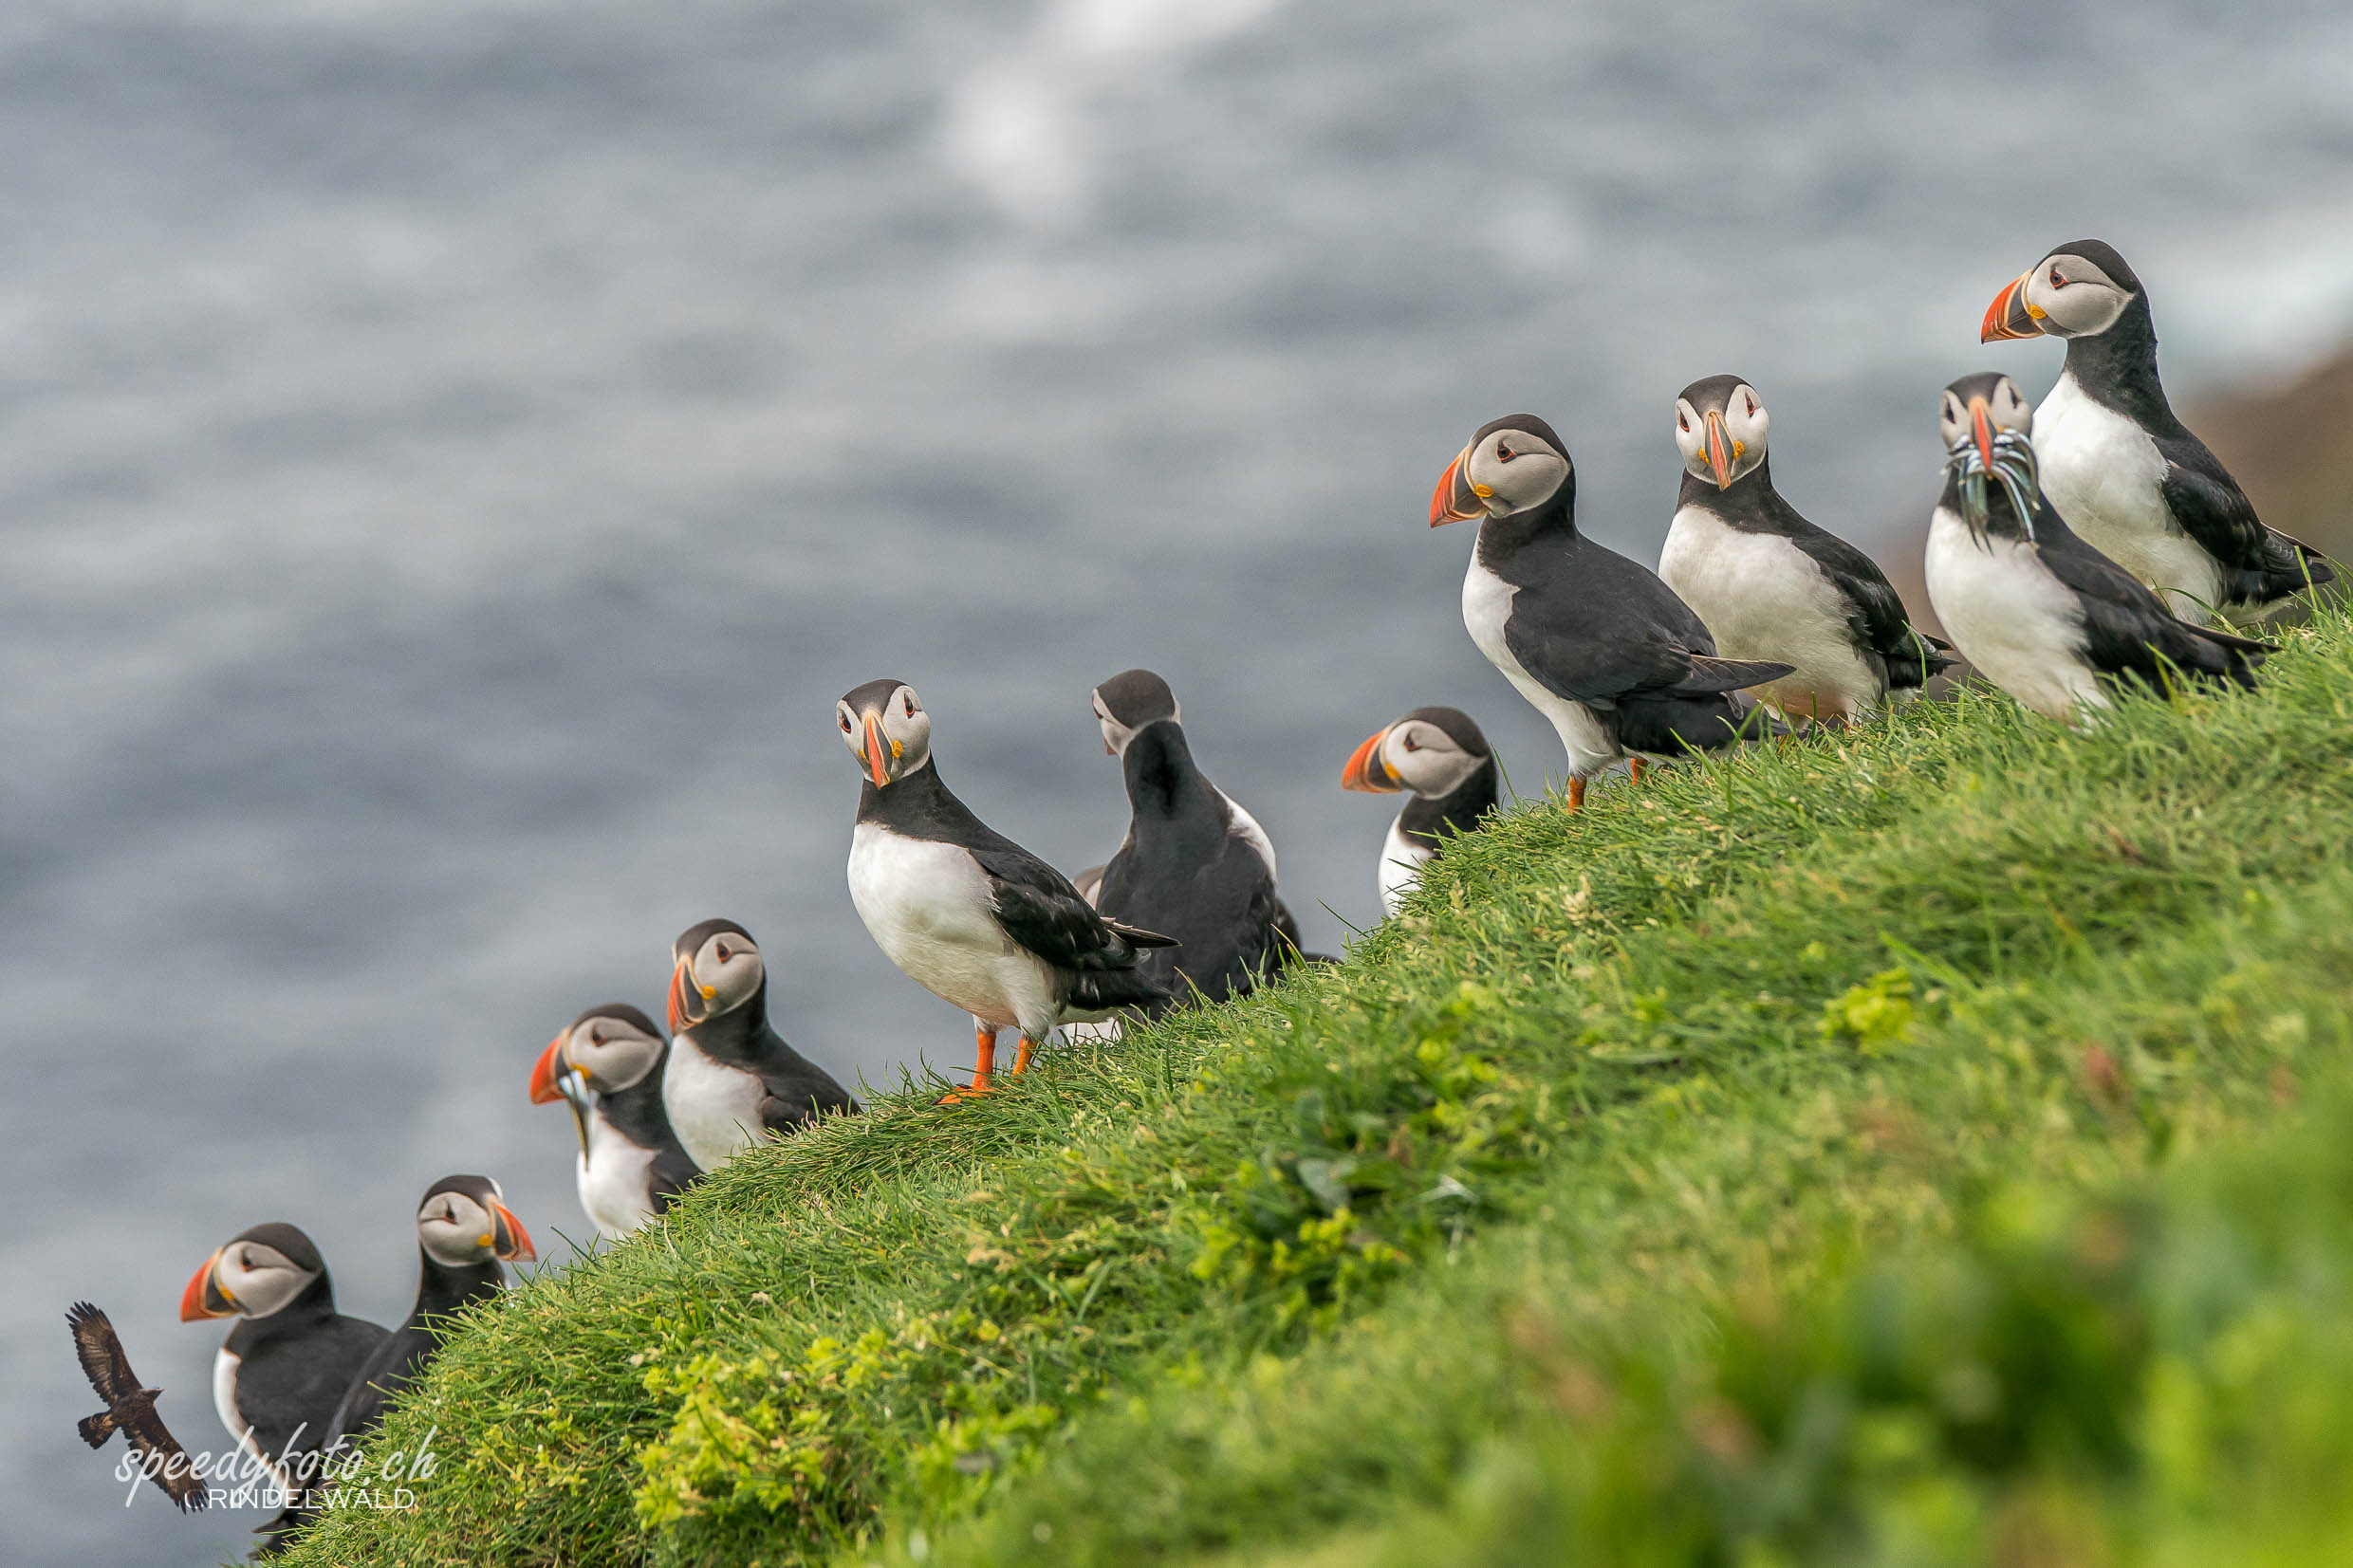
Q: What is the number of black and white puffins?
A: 11